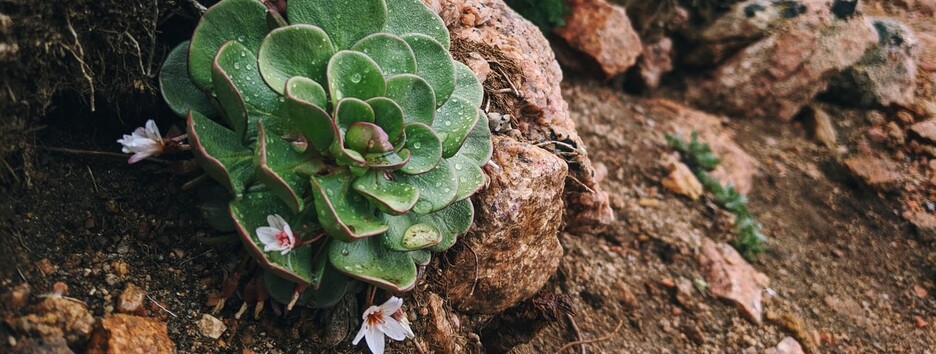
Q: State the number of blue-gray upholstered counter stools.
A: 0